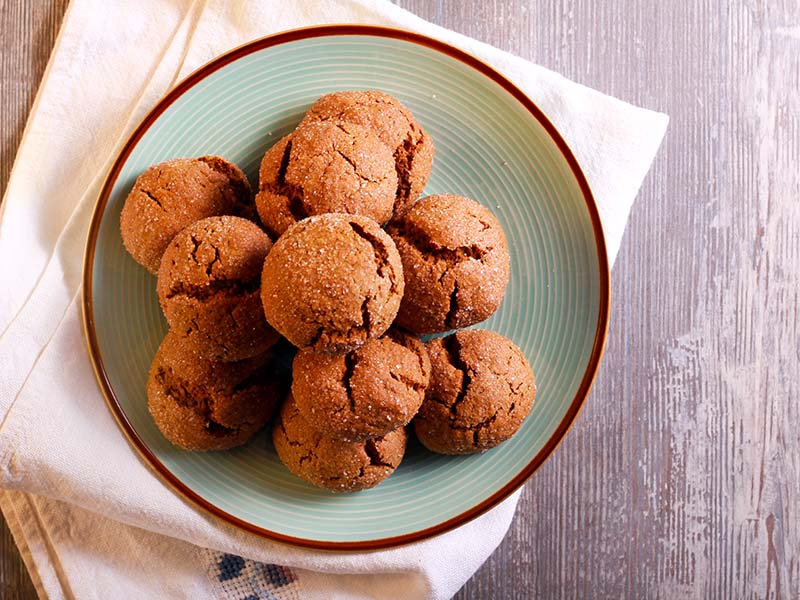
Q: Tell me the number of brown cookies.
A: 10